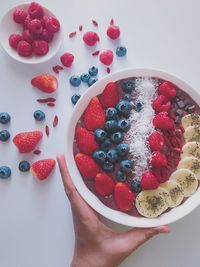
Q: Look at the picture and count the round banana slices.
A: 7